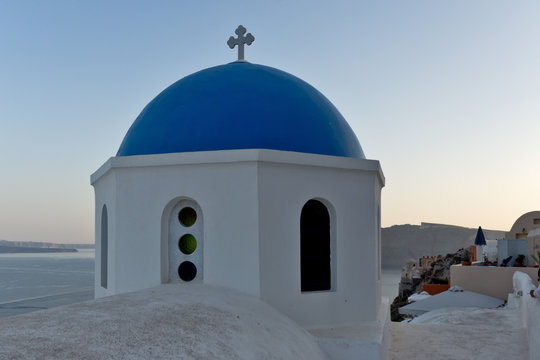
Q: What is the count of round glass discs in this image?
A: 3